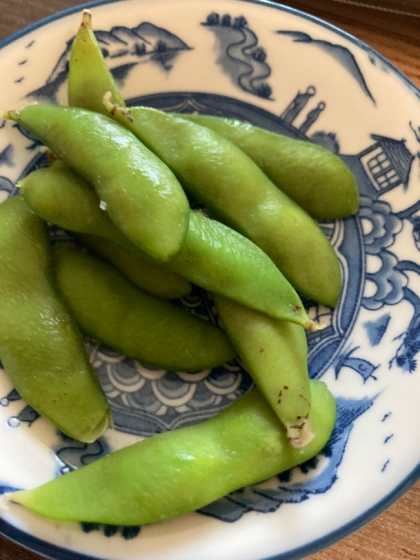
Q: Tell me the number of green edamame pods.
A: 10